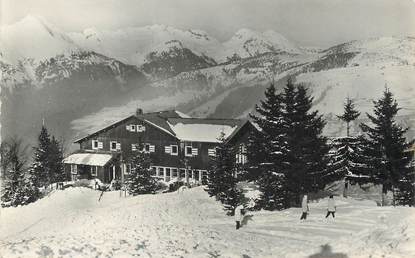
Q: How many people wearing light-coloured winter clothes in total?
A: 3